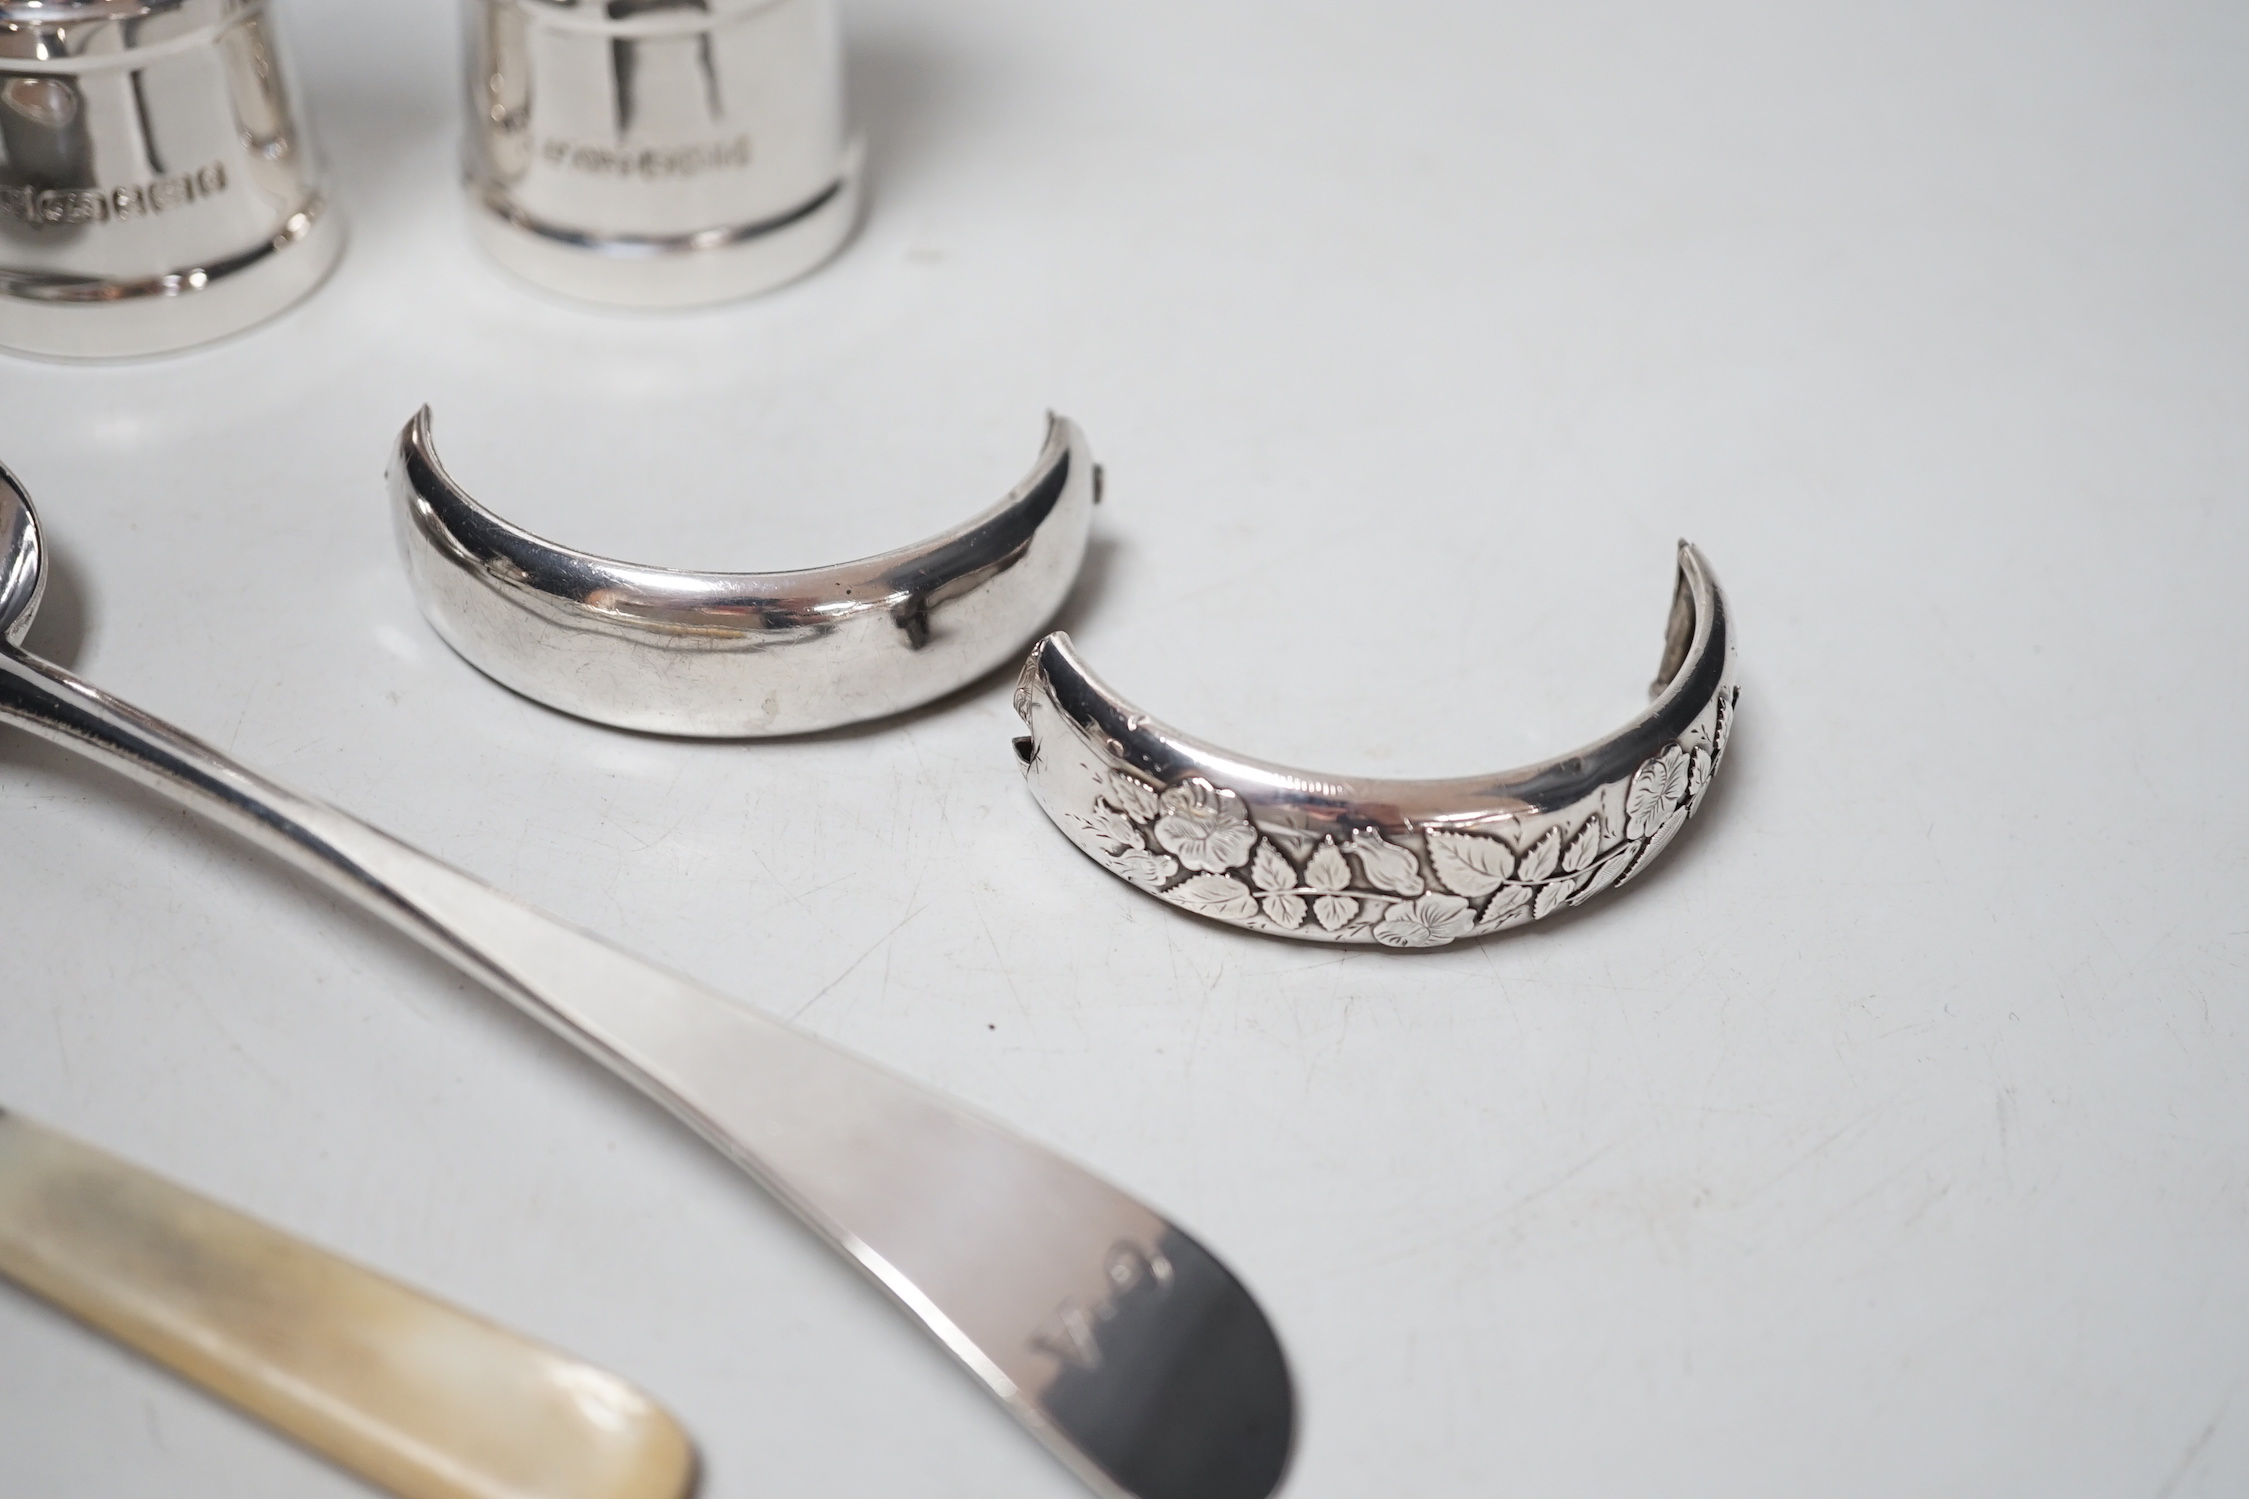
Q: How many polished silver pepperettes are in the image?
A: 2